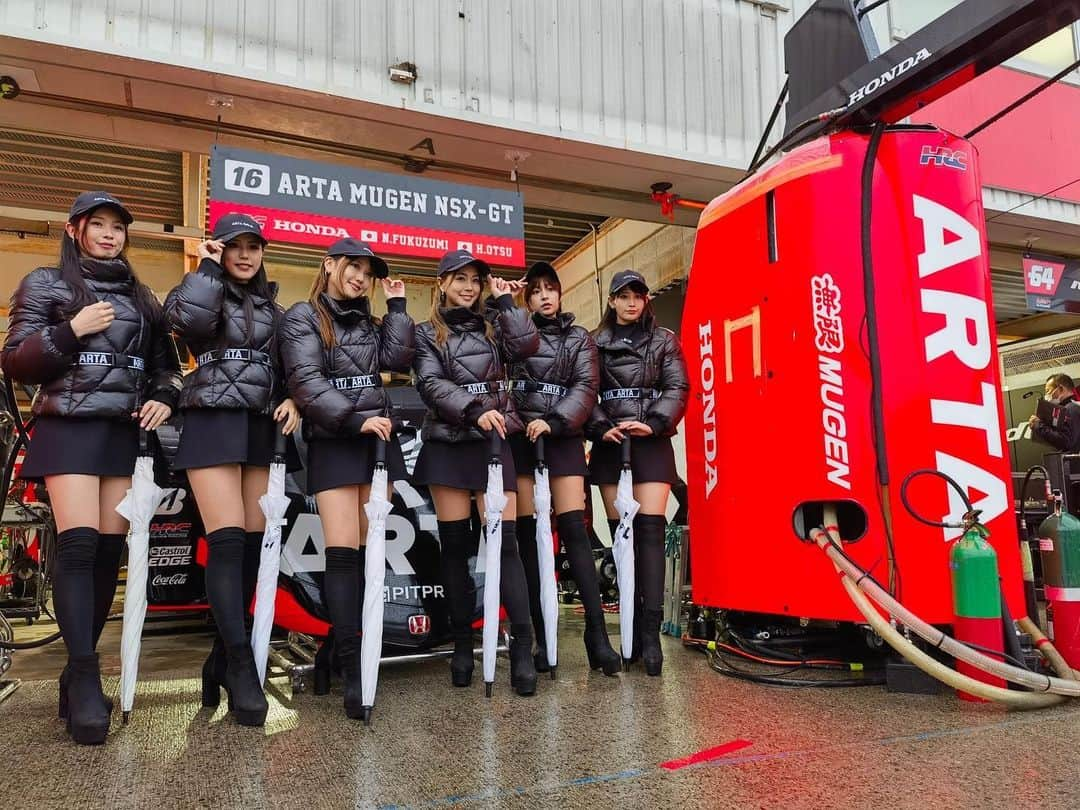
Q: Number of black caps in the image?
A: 6